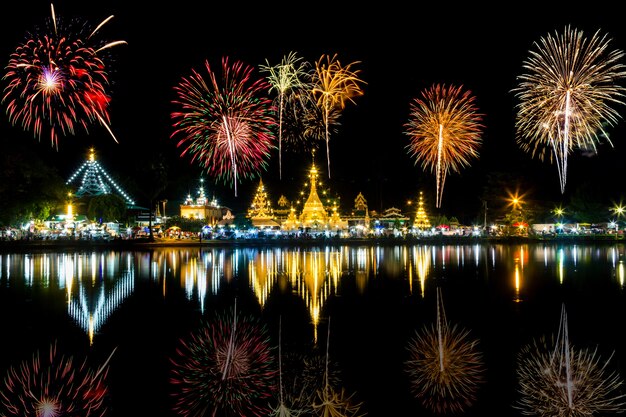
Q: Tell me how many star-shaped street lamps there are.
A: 3